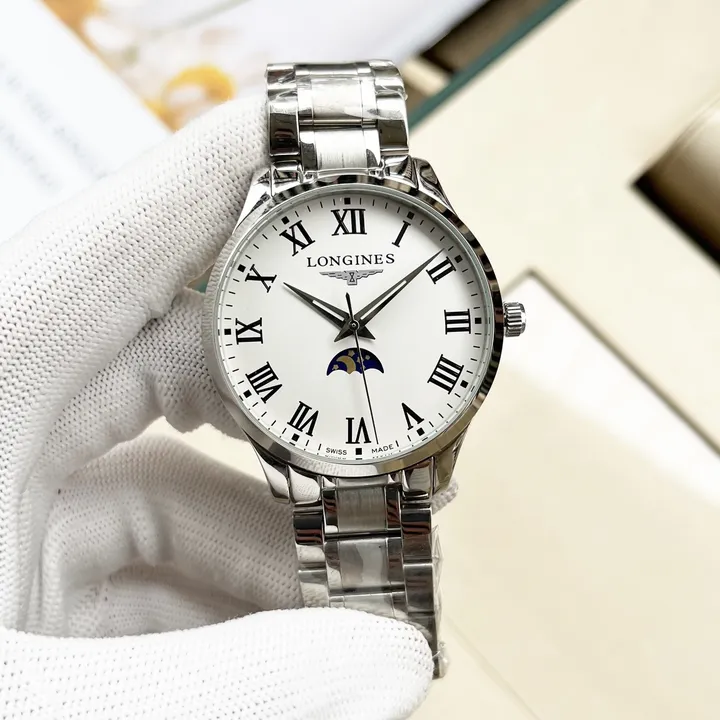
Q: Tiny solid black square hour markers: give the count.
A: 12